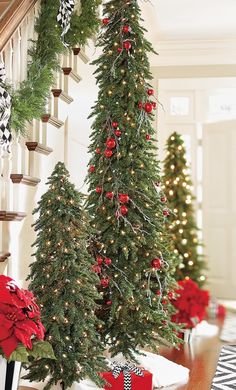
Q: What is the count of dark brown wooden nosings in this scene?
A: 8